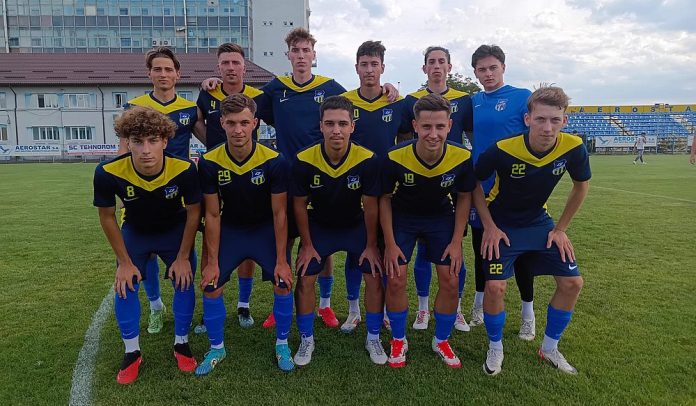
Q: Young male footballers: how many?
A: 11